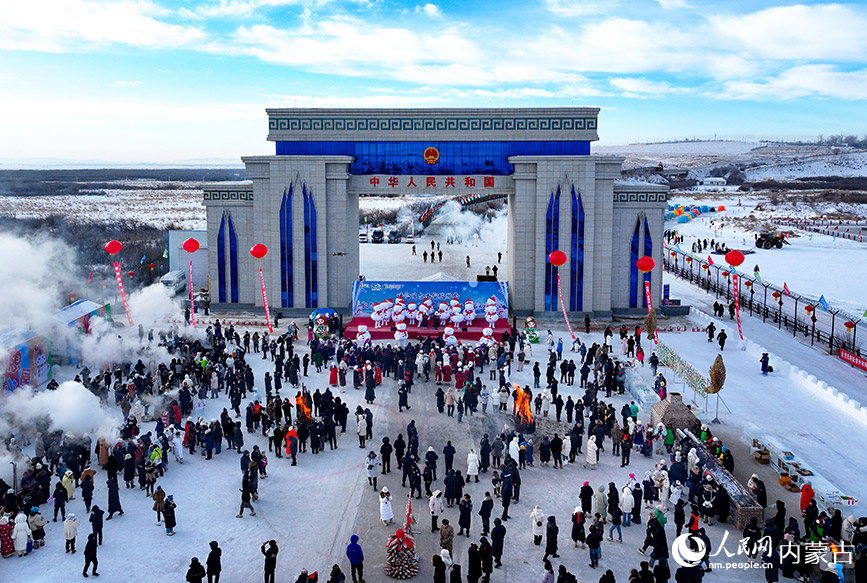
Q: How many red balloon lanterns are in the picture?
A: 6